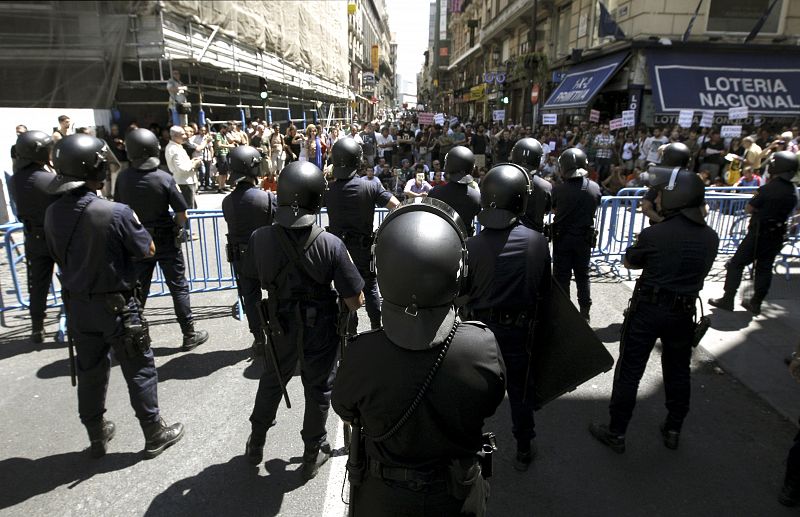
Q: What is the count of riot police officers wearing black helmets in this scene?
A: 14